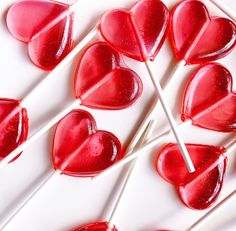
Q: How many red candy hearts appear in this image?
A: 9